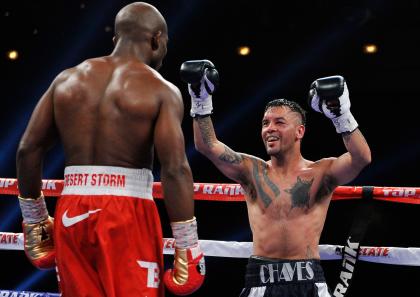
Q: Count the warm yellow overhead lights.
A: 3